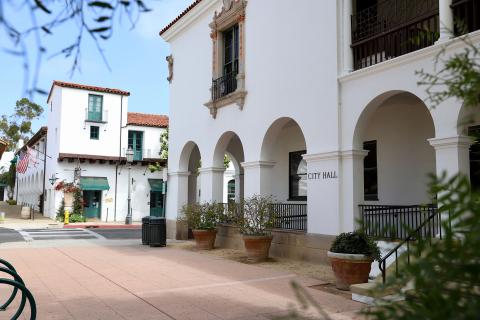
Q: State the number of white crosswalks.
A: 1